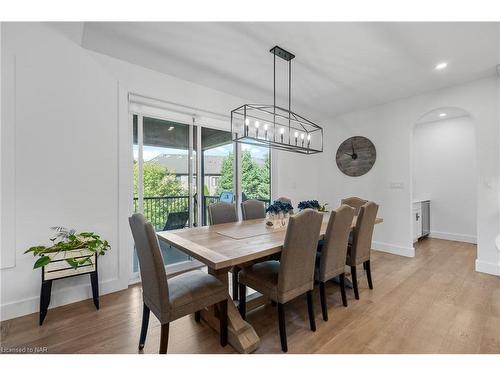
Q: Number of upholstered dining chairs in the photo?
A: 8